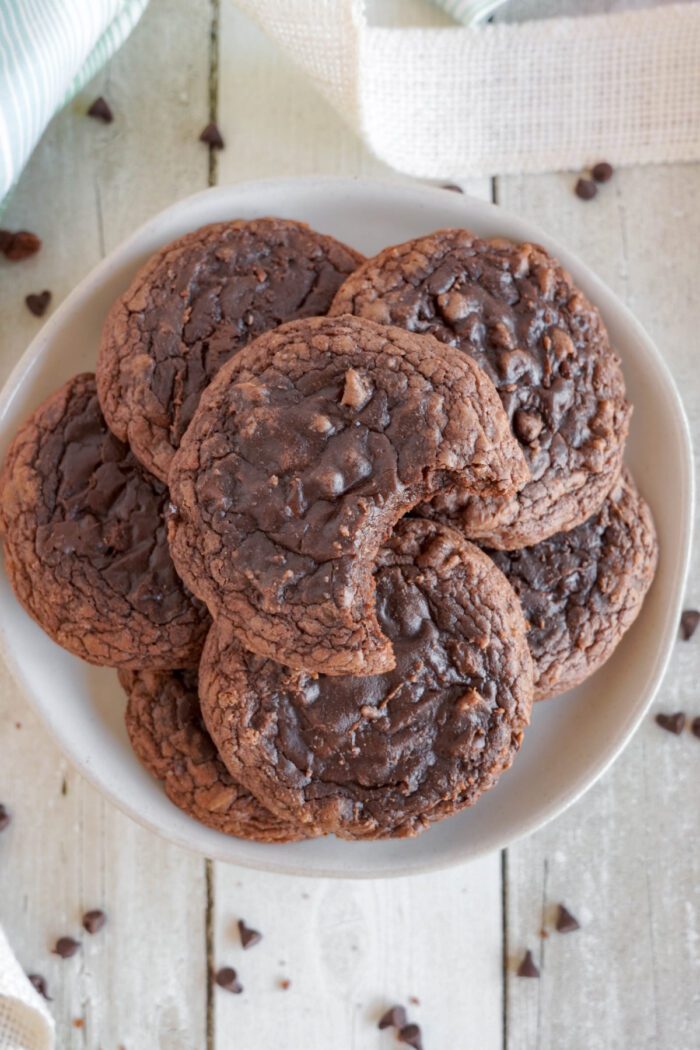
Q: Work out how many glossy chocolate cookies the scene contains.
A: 7